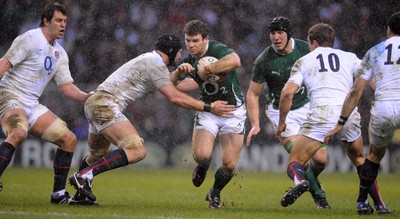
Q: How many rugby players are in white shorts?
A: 6